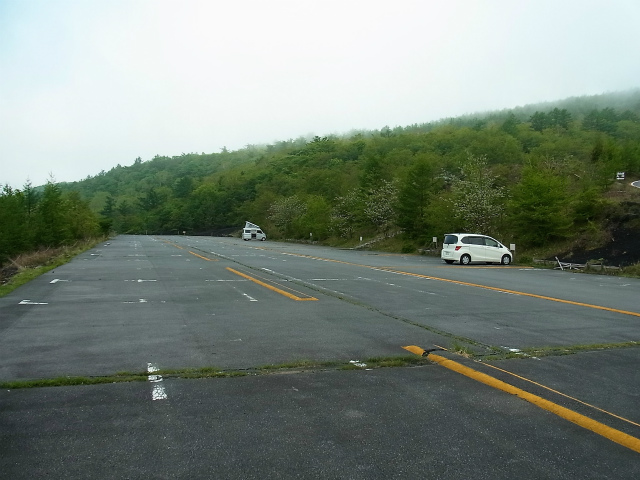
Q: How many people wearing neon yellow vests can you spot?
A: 0